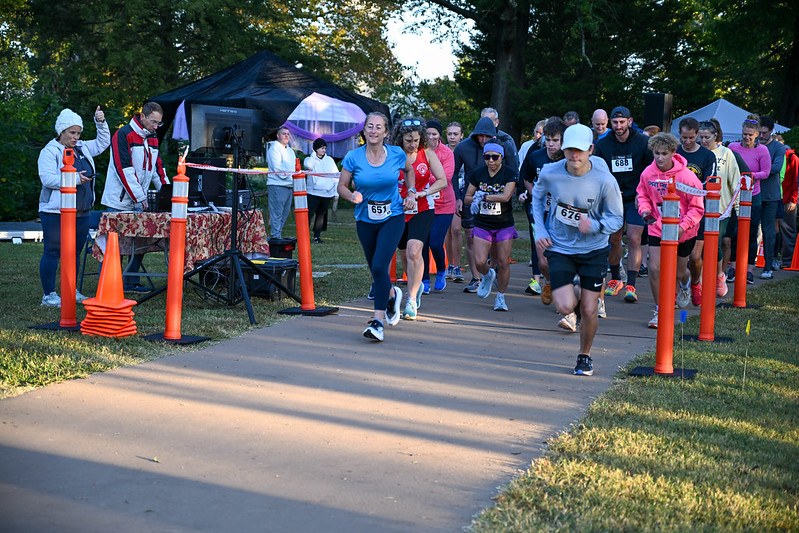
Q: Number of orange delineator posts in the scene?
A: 6